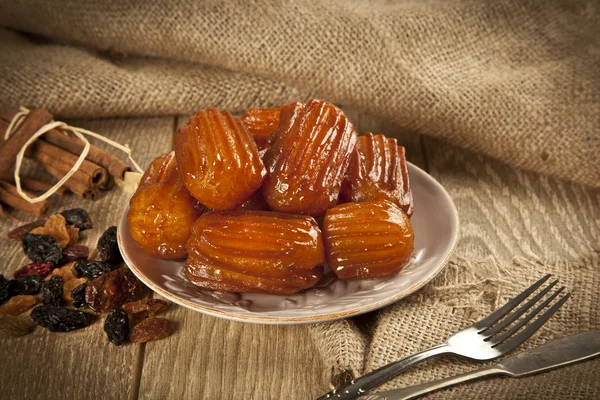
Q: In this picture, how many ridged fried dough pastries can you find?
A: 7